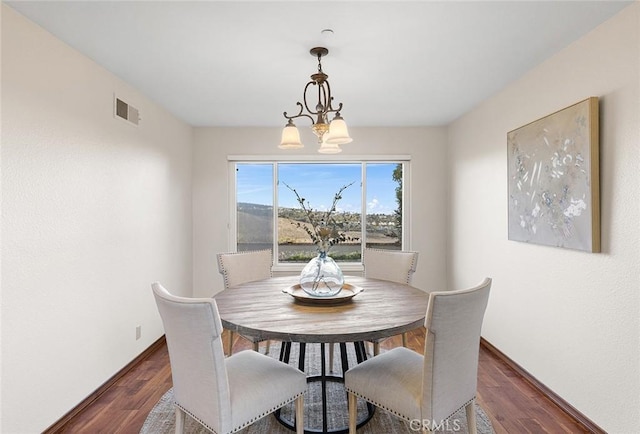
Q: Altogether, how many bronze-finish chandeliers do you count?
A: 1